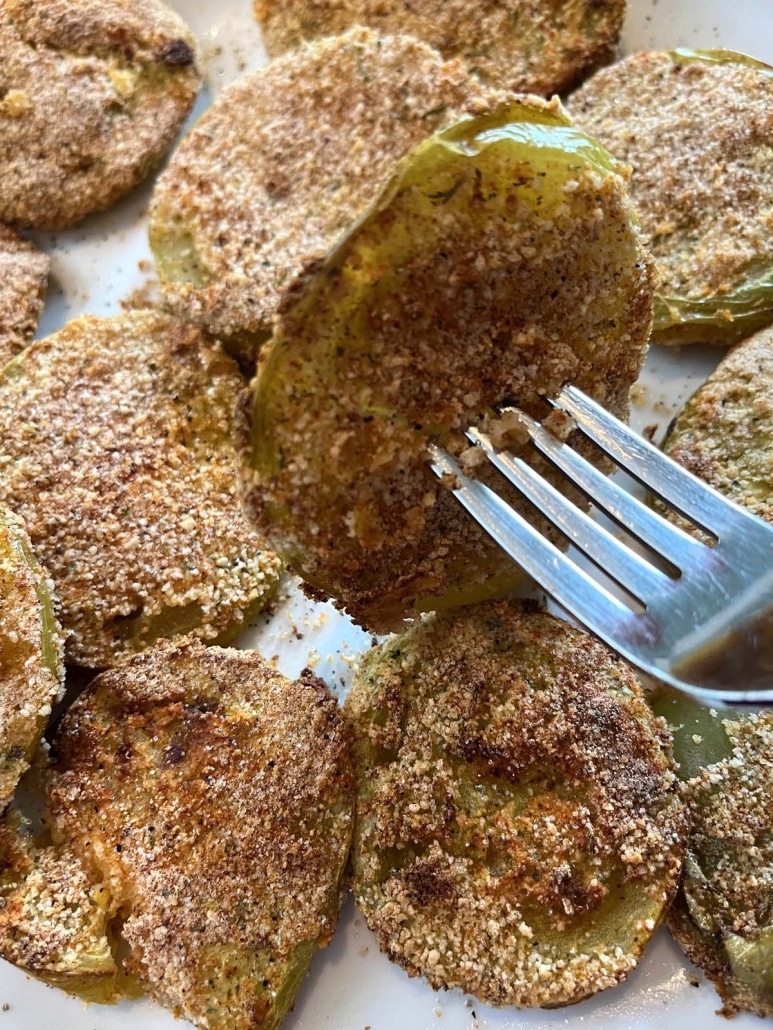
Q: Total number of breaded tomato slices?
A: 12